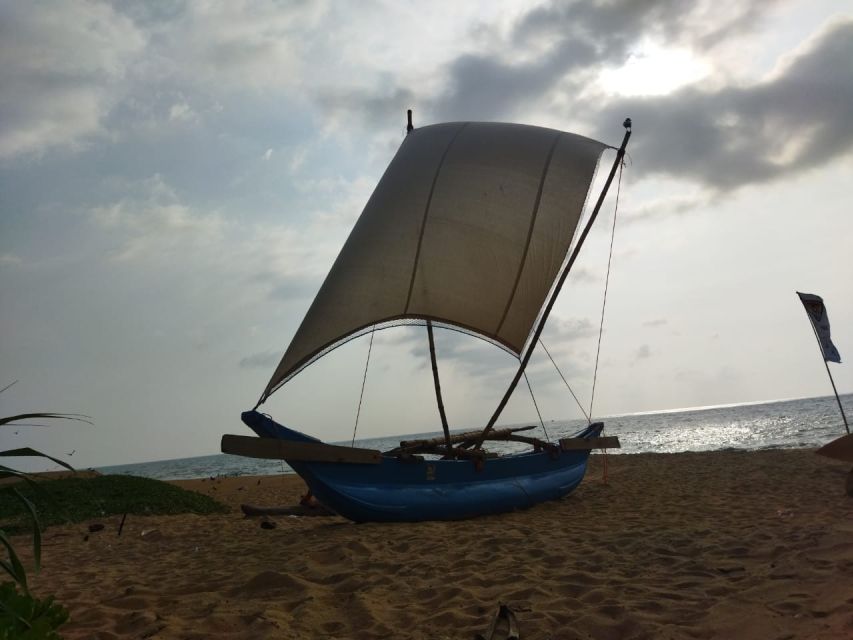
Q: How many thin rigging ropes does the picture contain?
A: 4